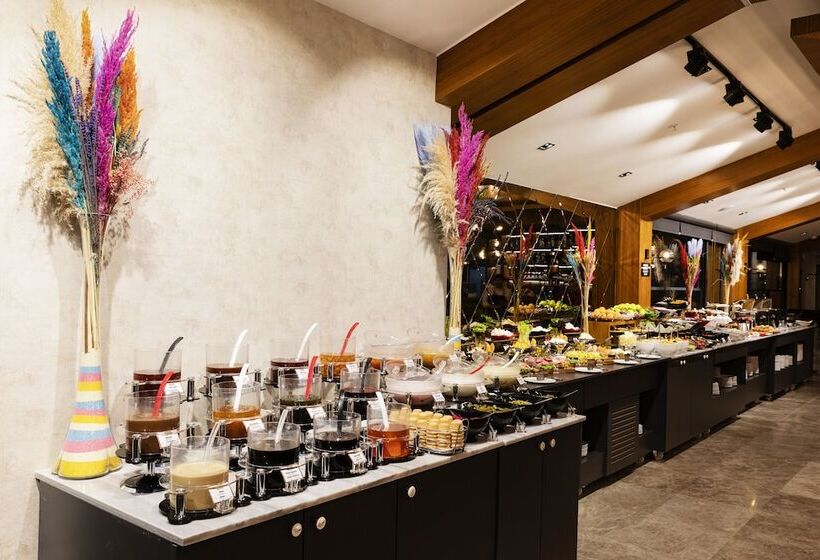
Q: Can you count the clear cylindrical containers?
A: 12